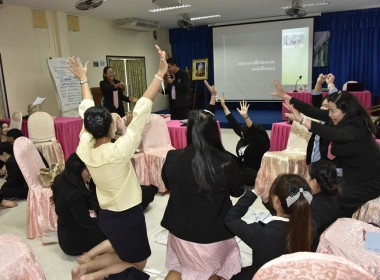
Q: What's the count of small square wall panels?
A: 2